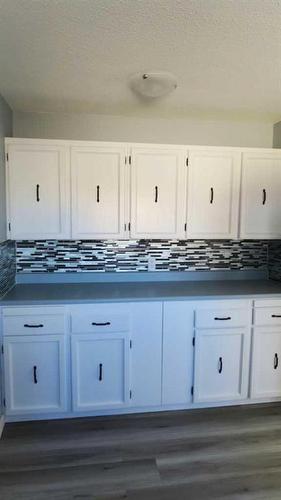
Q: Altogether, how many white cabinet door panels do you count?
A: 9